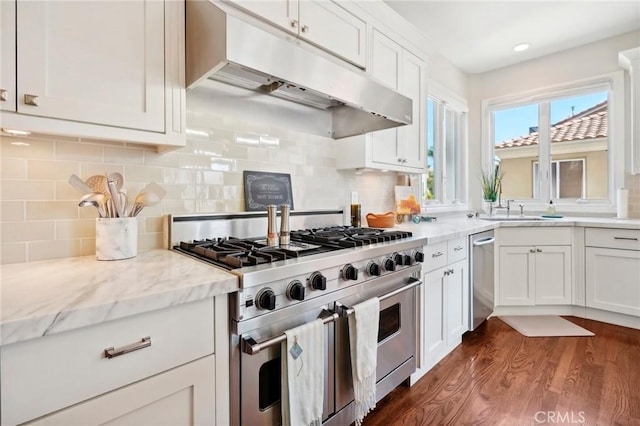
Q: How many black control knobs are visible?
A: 9